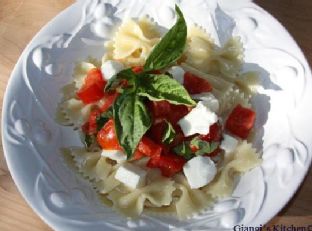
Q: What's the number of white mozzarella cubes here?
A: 8